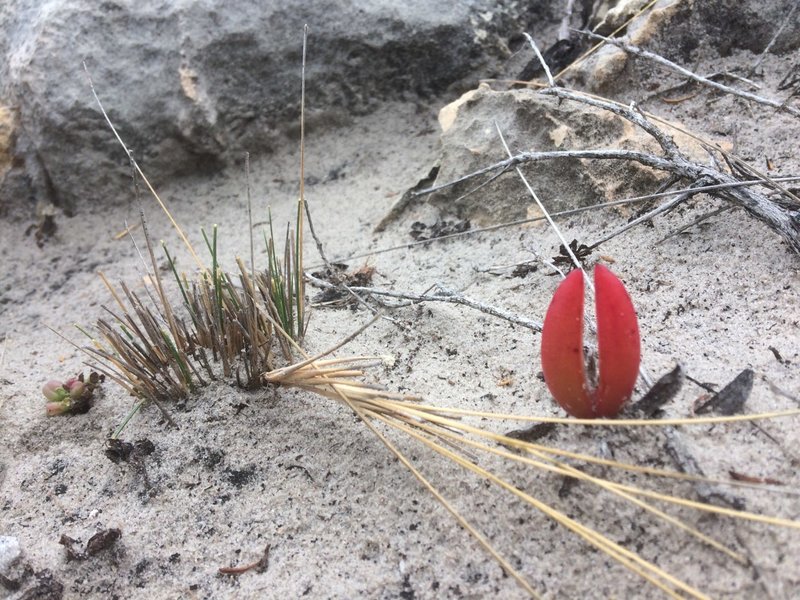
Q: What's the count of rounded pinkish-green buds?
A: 3